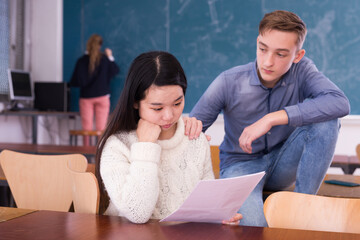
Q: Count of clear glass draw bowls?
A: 0